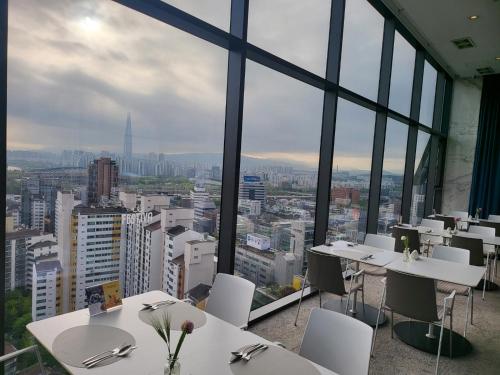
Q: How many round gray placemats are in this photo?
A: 3